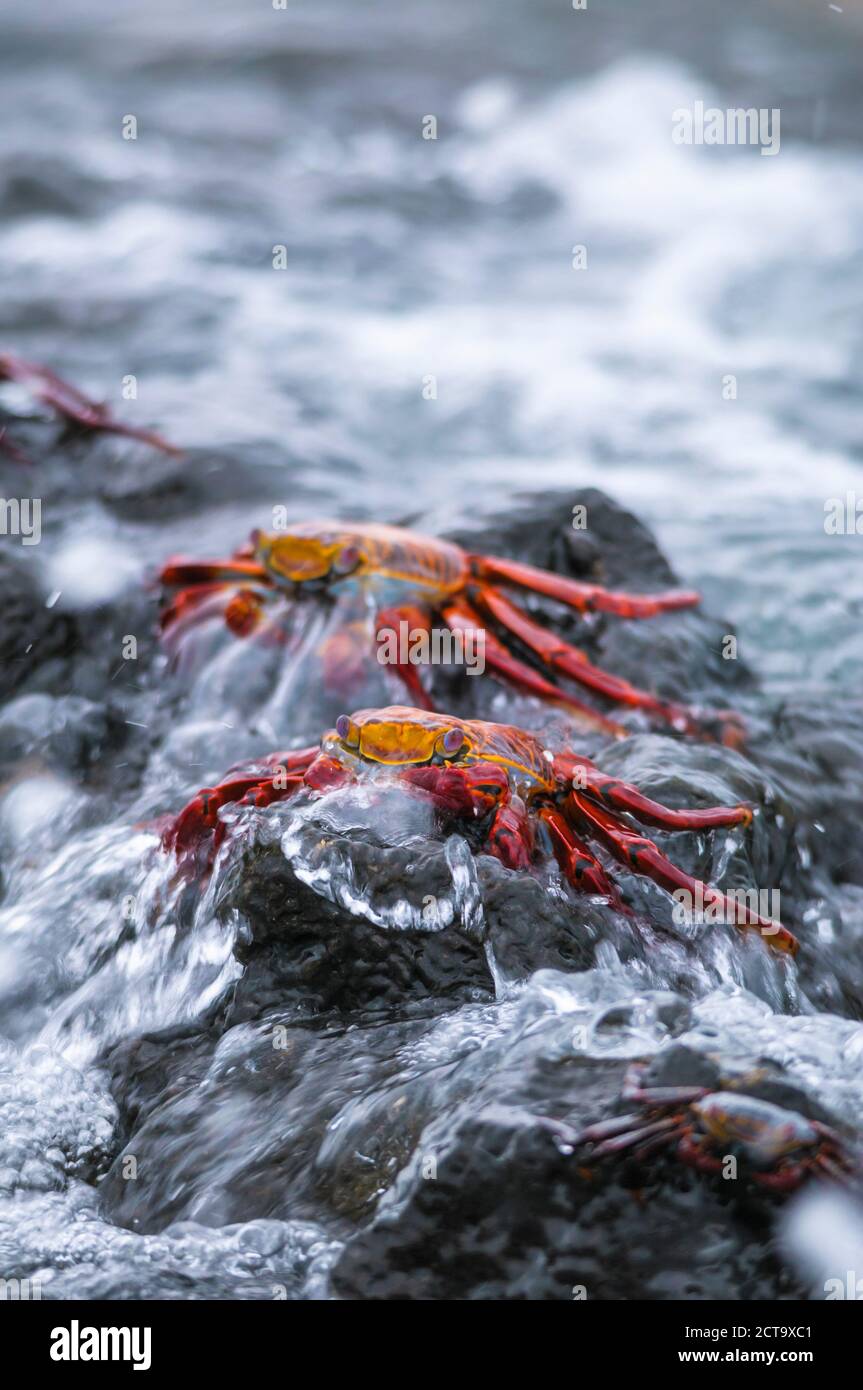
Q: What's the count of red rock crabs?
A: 4